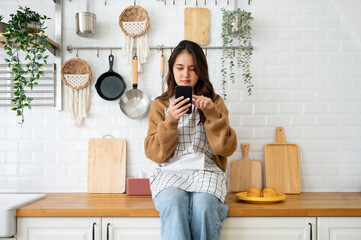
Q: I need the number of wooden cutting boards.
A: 4